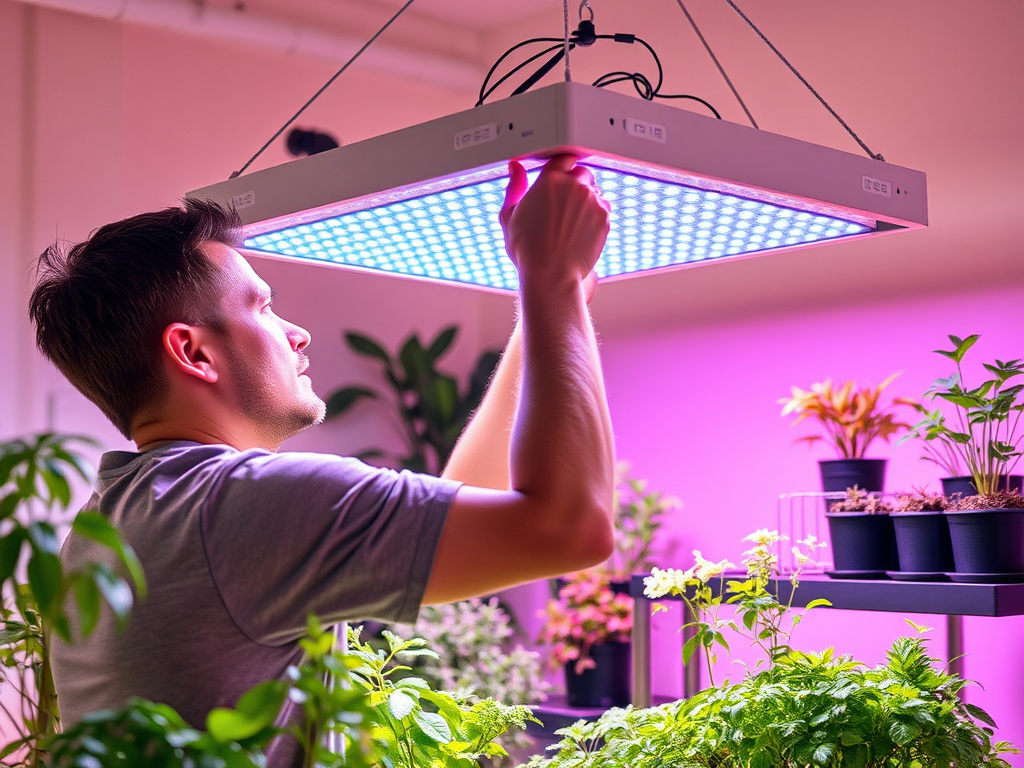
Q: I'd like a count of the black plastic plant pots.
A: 6